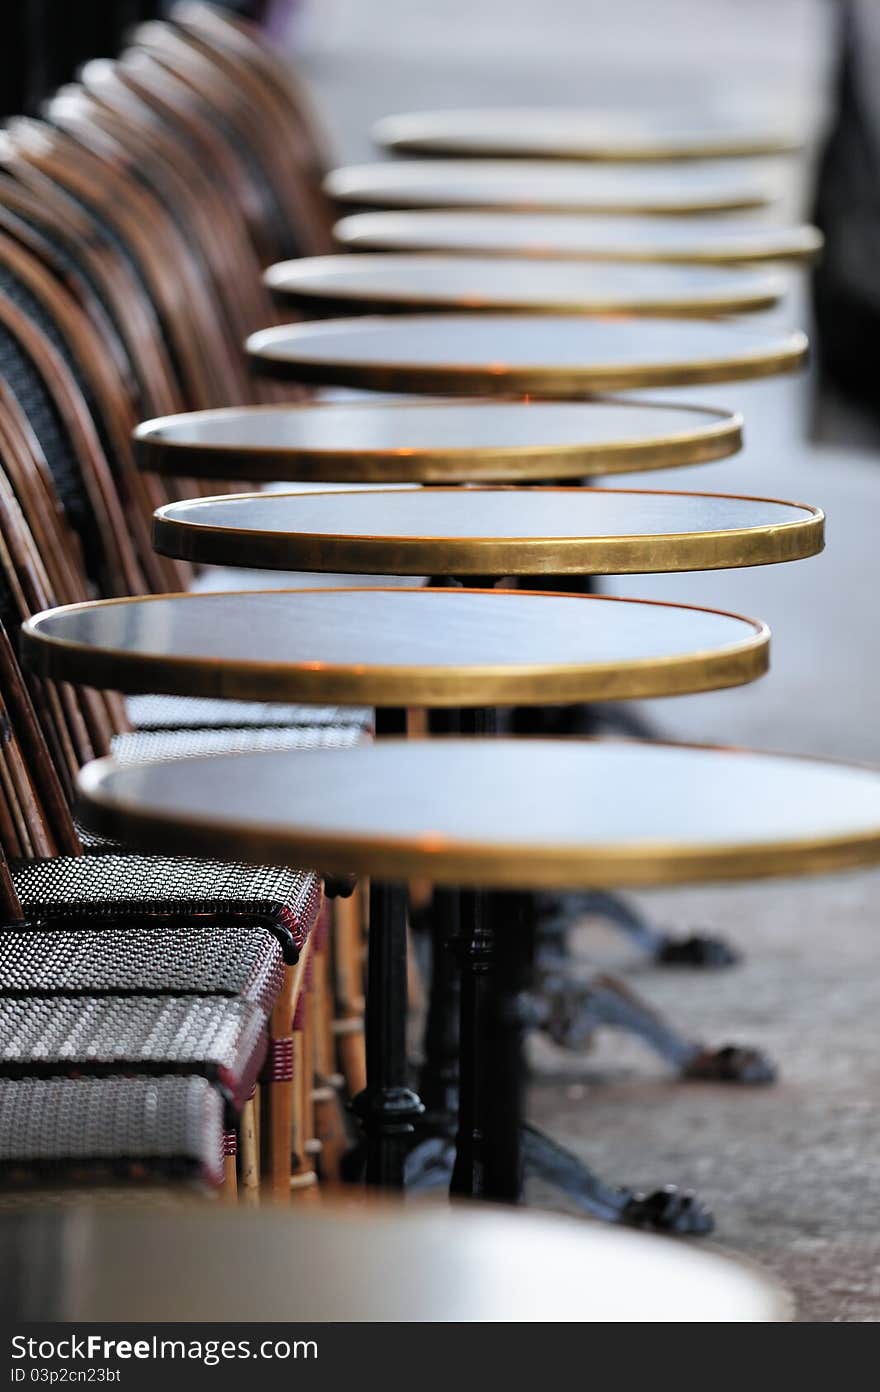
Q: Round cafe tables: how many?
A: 10